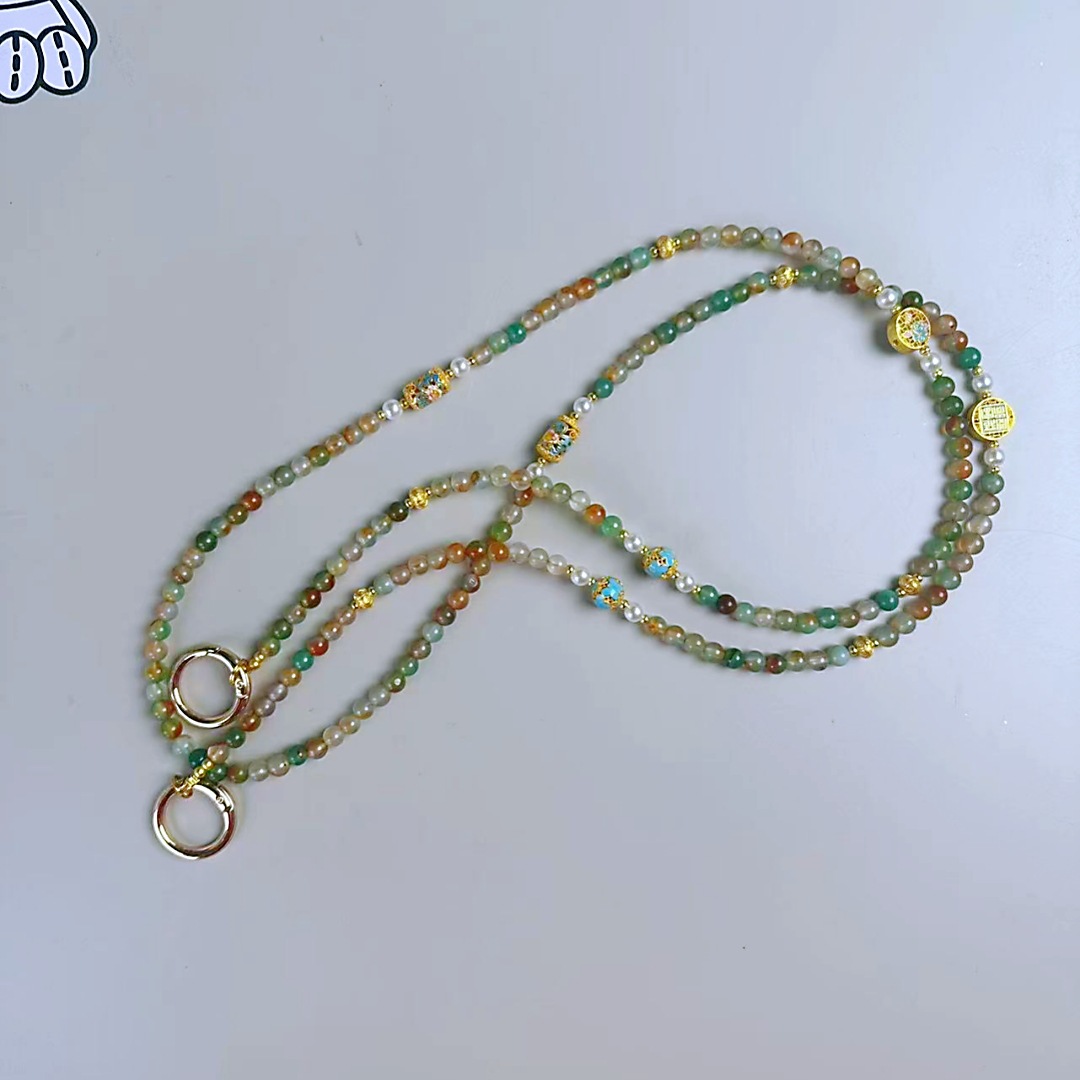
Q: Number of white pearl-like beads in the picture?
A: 12